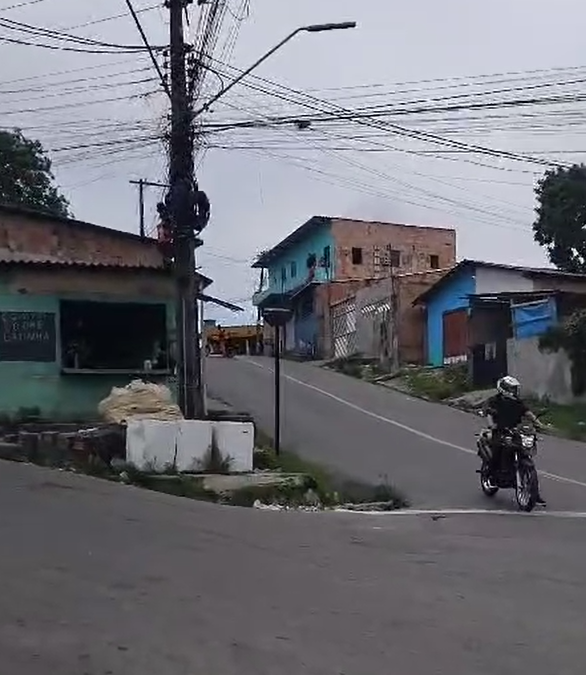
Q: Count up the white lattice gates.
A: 1